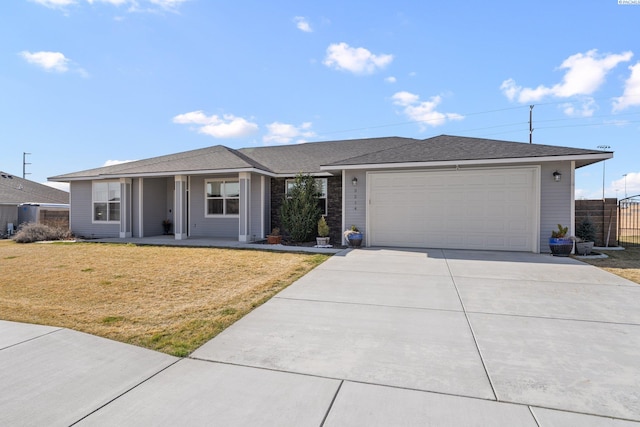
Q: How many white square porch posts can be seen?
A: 3